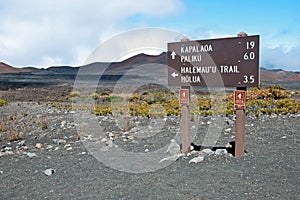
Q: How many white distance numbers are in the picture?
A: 3